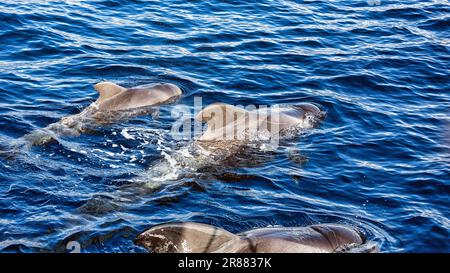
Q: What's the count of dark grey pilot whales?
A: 3